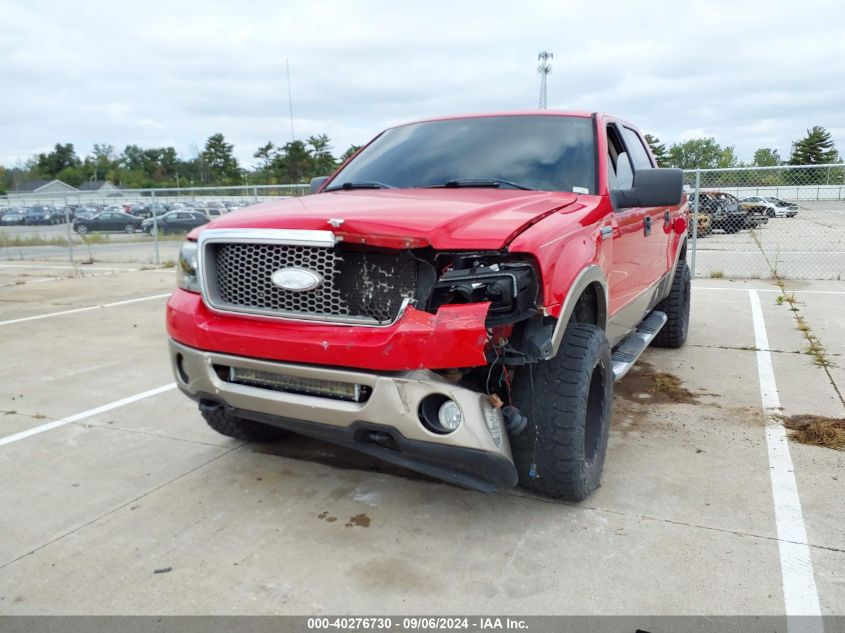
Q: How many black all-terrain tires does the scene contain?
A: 3